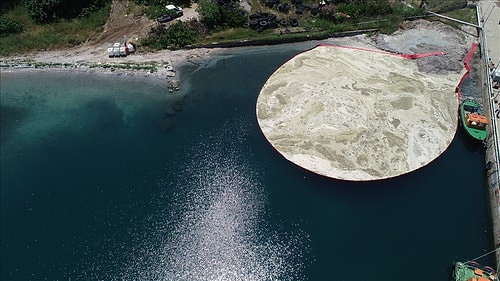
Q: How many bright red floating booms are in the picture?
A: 1